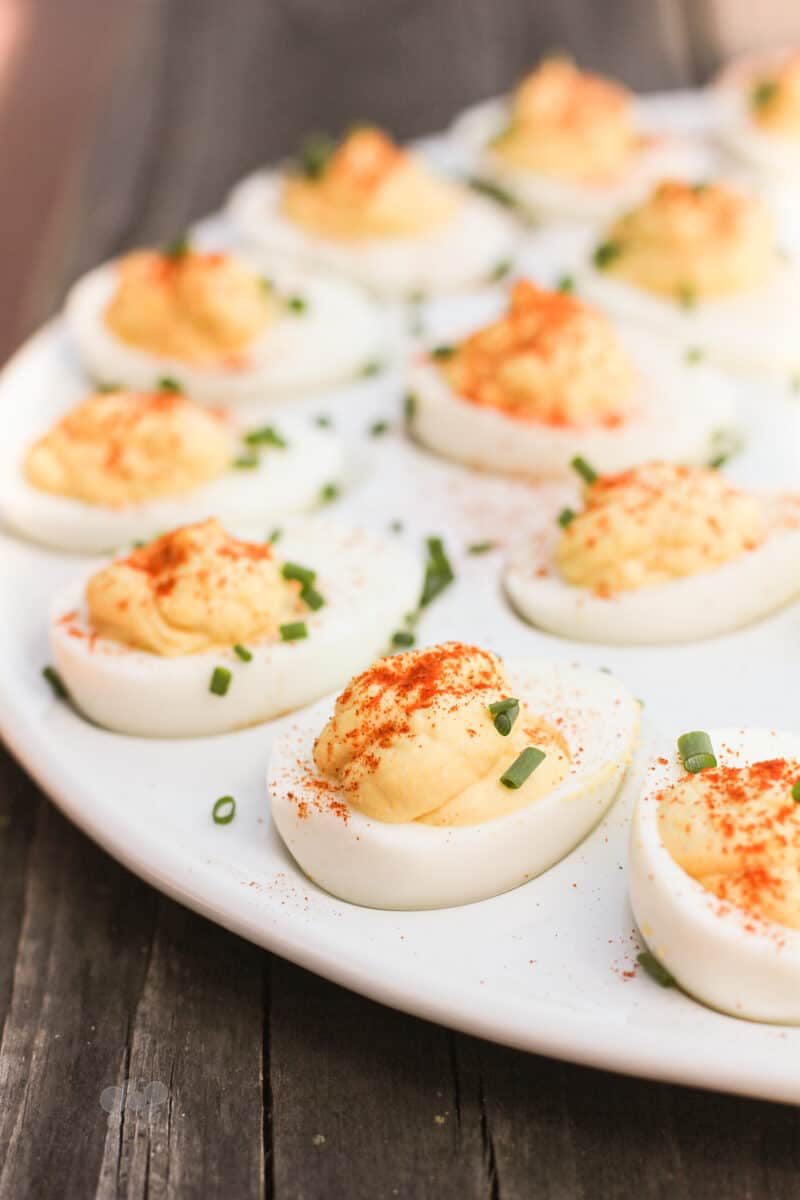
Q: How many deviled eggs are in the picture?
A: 11